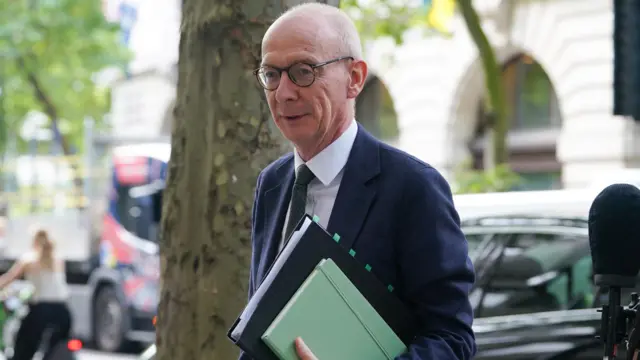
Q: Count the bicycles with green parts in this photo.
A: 1